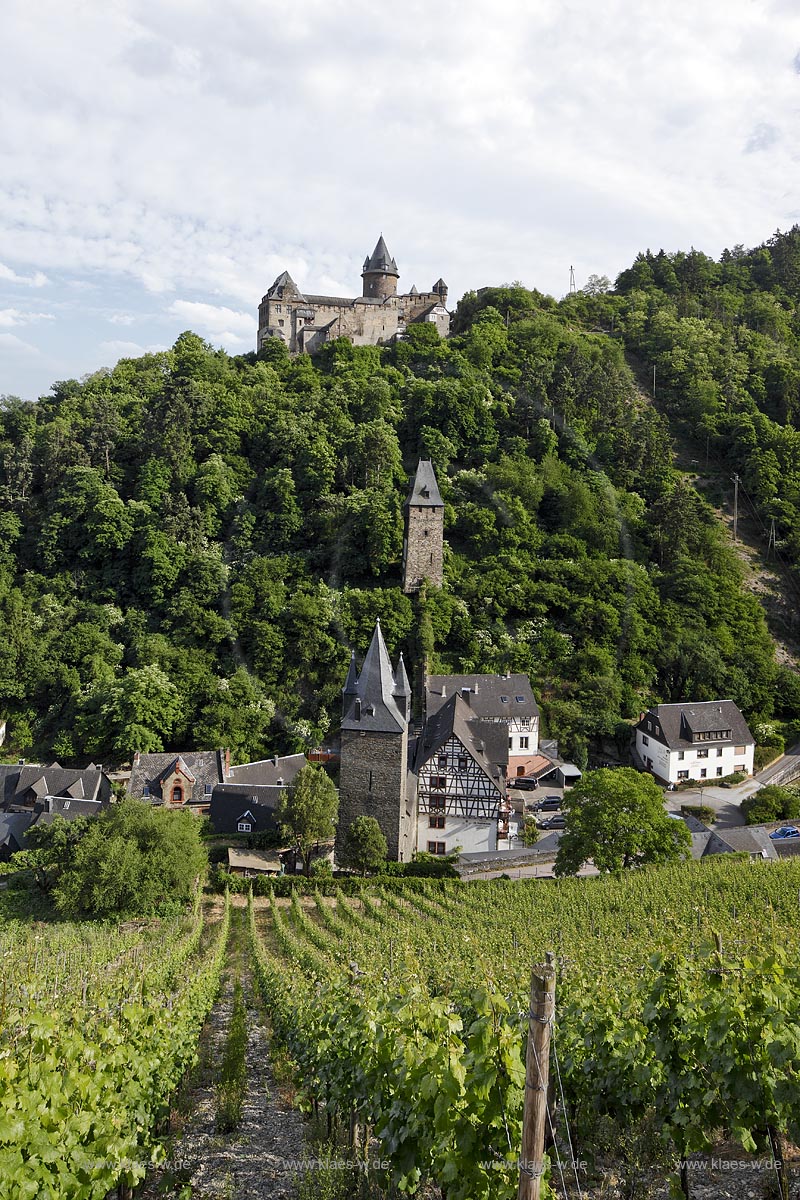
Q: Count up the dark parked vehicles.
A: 3